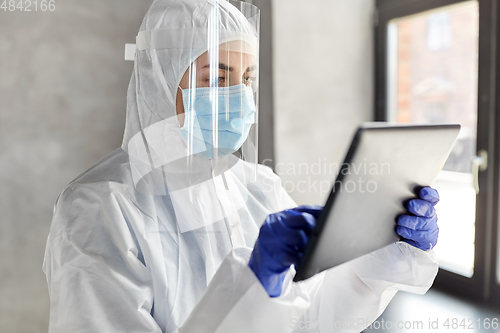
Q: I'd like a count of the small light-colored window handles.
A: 1